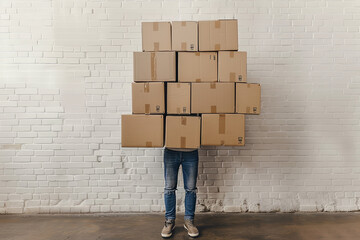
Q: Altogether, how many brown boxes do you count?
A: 13